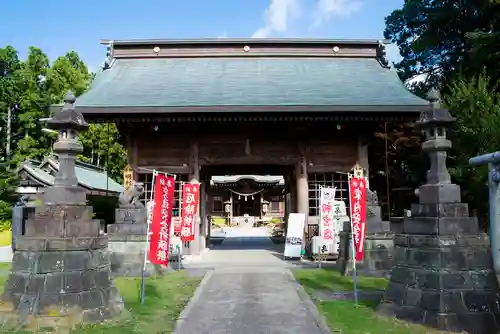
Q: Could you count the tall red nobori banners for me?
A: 3